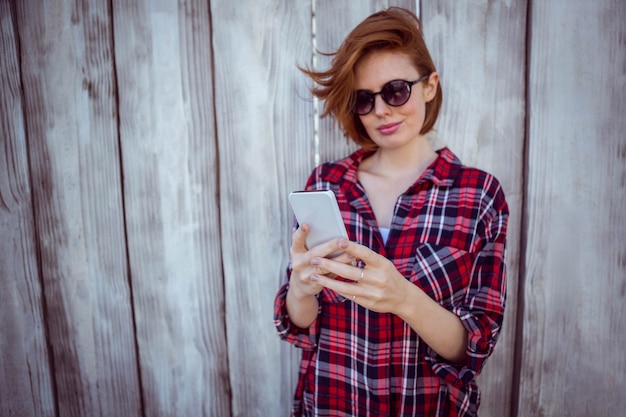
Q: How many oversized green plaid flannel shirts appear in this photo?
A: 0